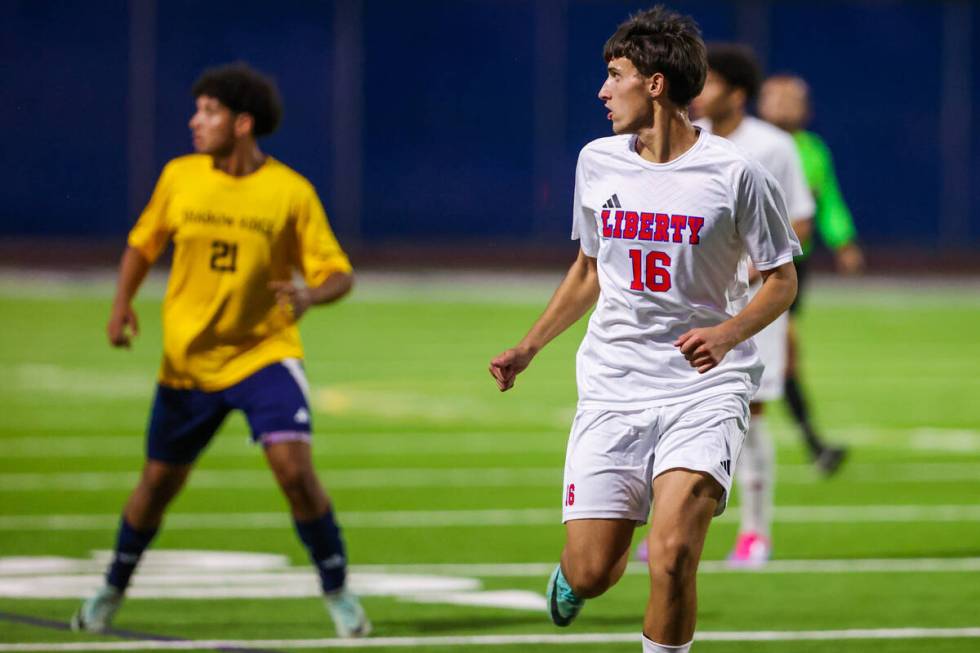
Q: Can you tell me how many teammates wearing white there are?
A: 2